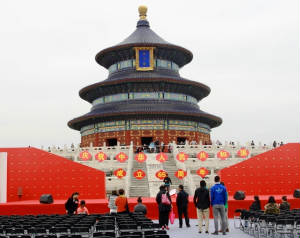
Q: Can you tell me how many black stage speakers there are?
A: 3